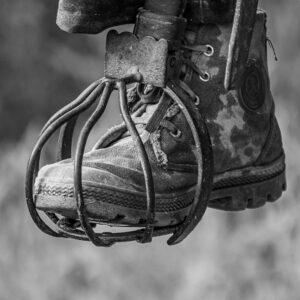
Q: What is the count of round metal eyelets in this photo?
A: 4